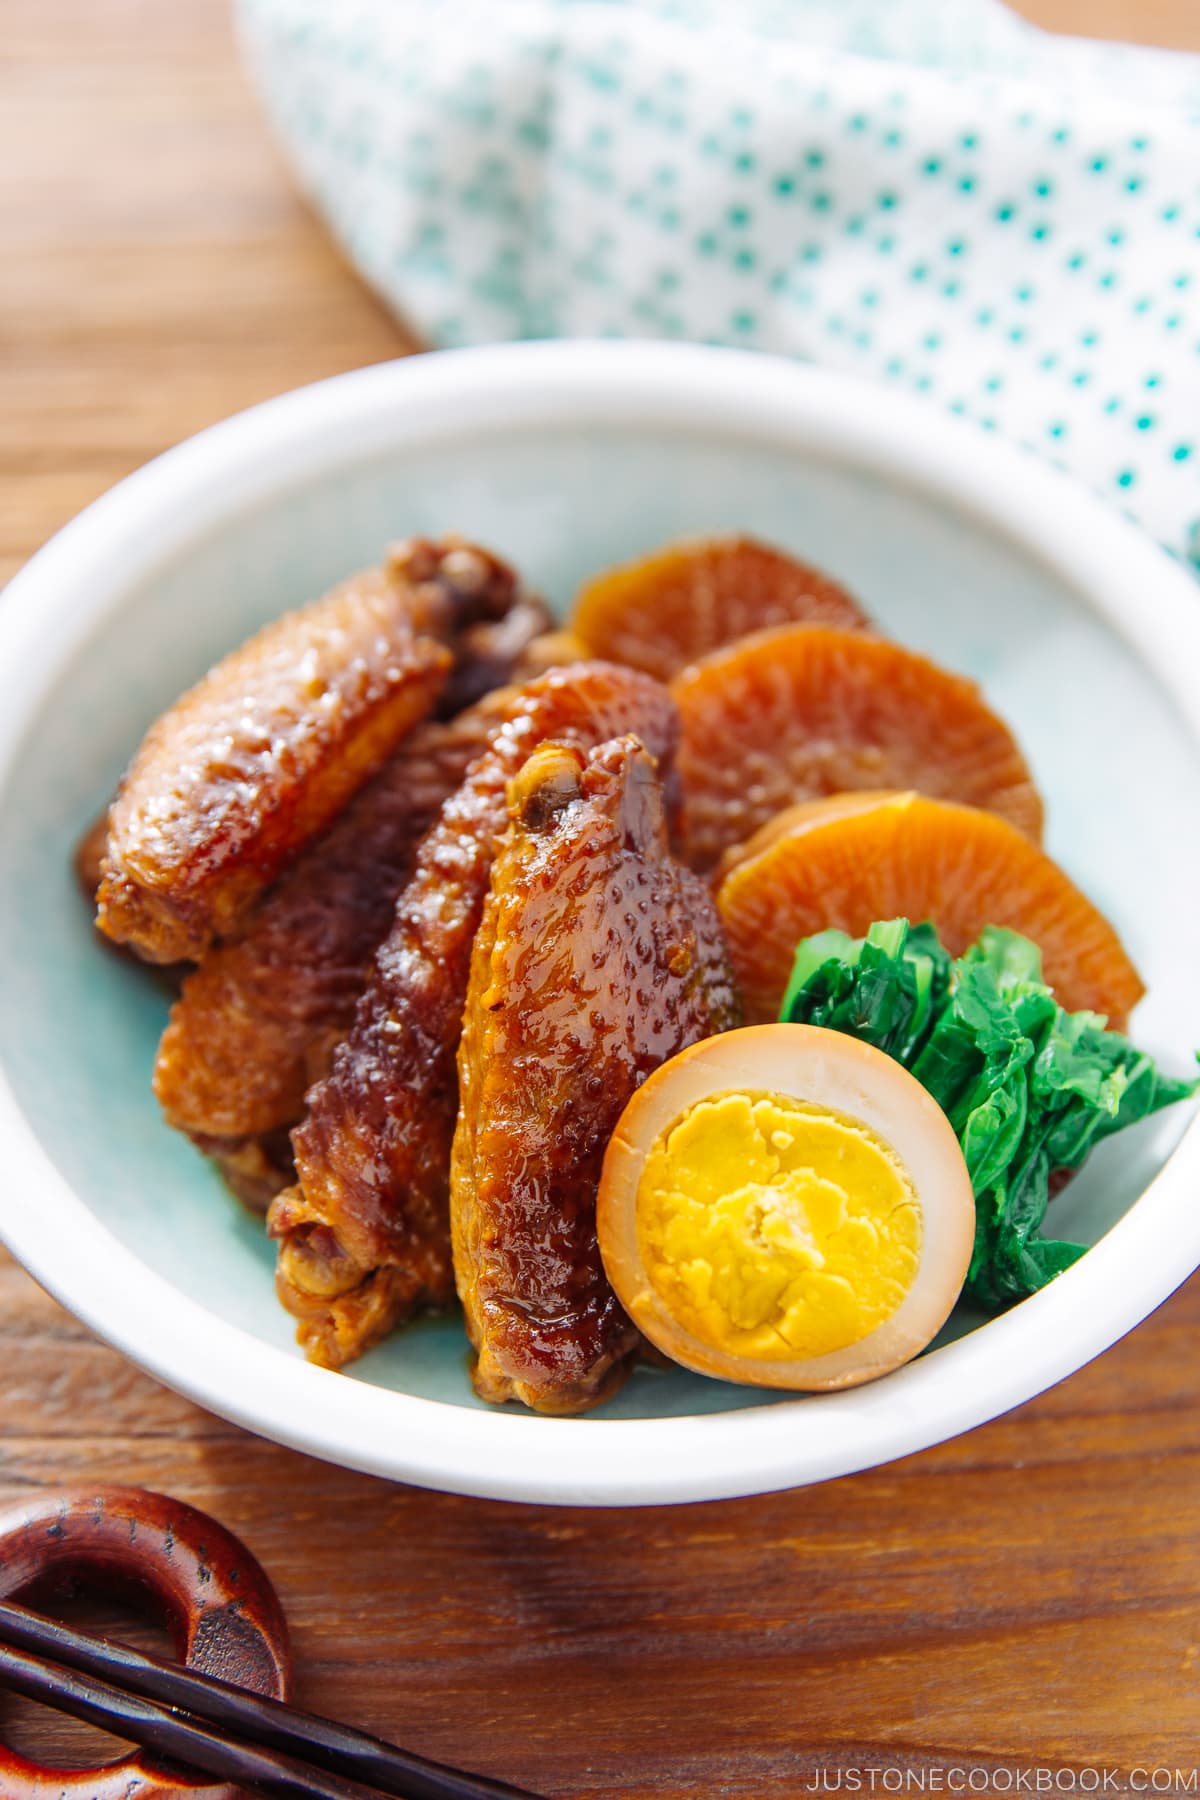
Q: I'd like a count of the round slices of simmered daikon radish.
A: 3